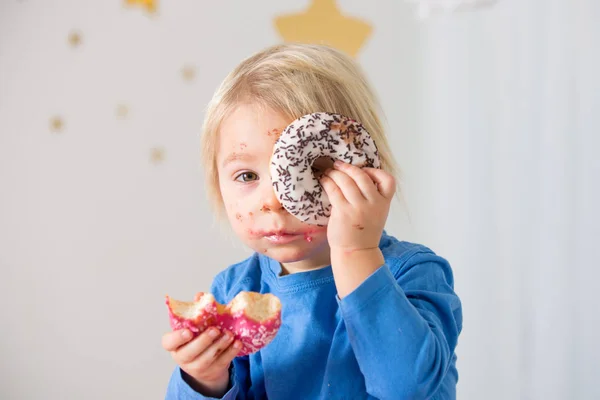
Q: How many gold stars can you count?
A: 7